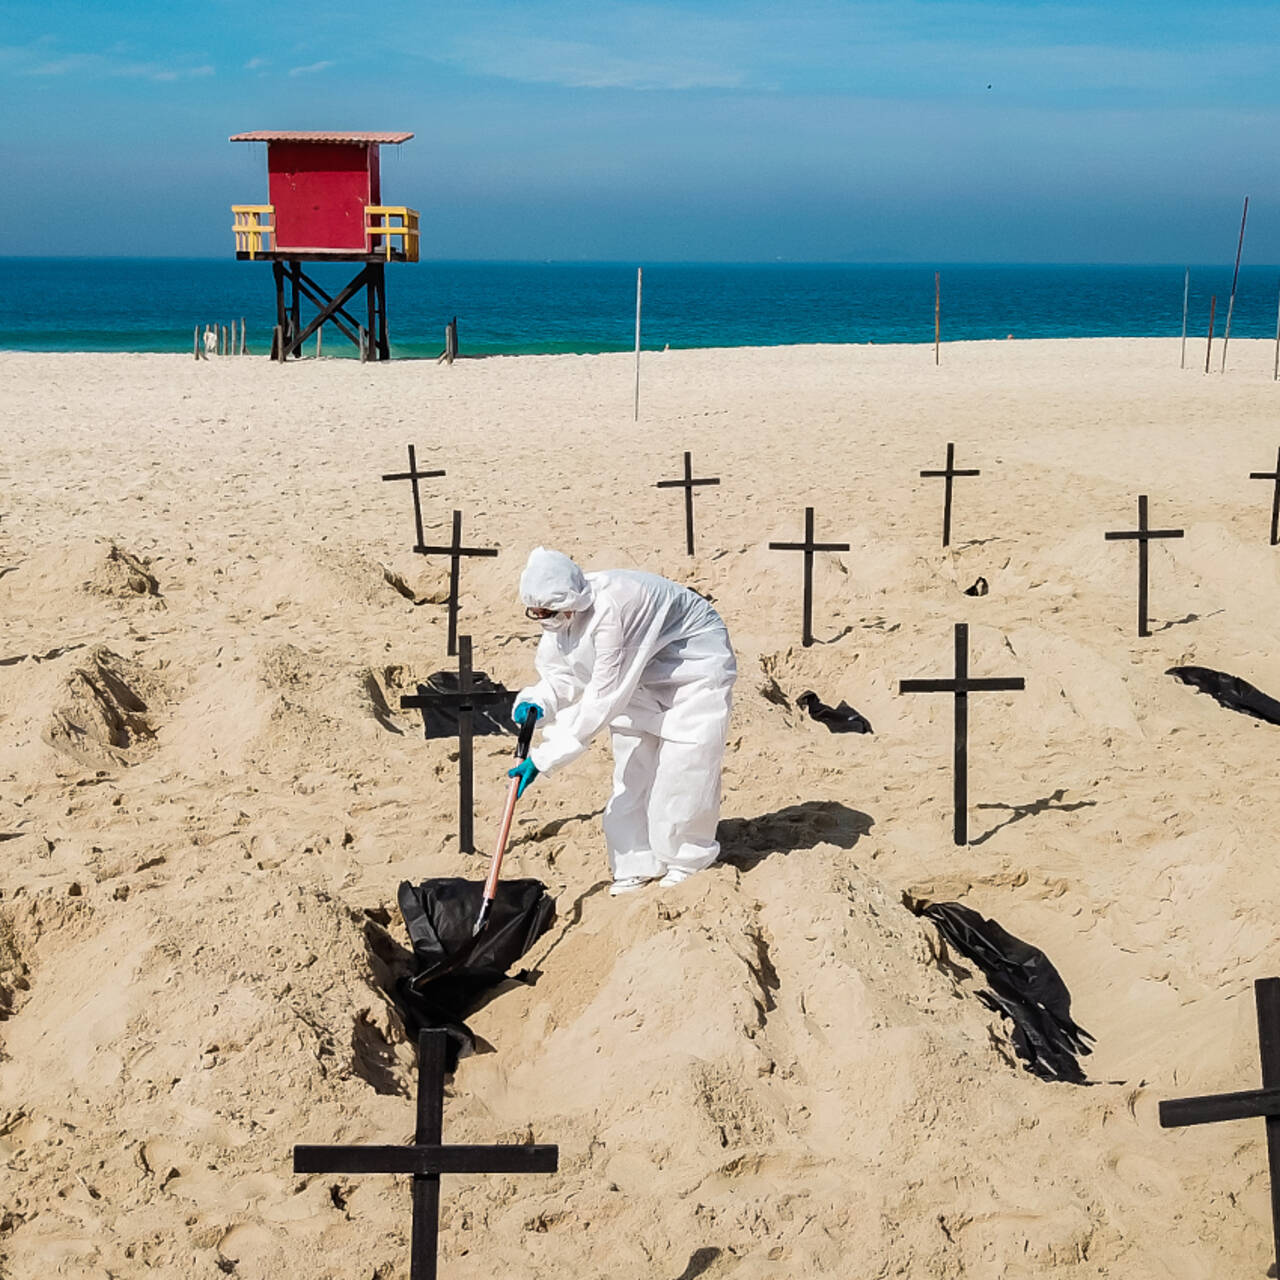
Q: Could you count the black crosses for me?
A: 11